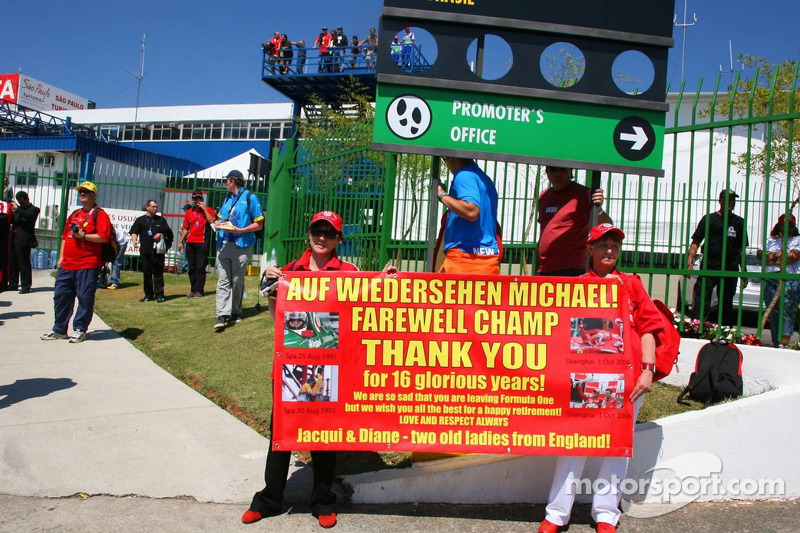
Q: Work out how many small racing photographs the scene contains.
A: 4